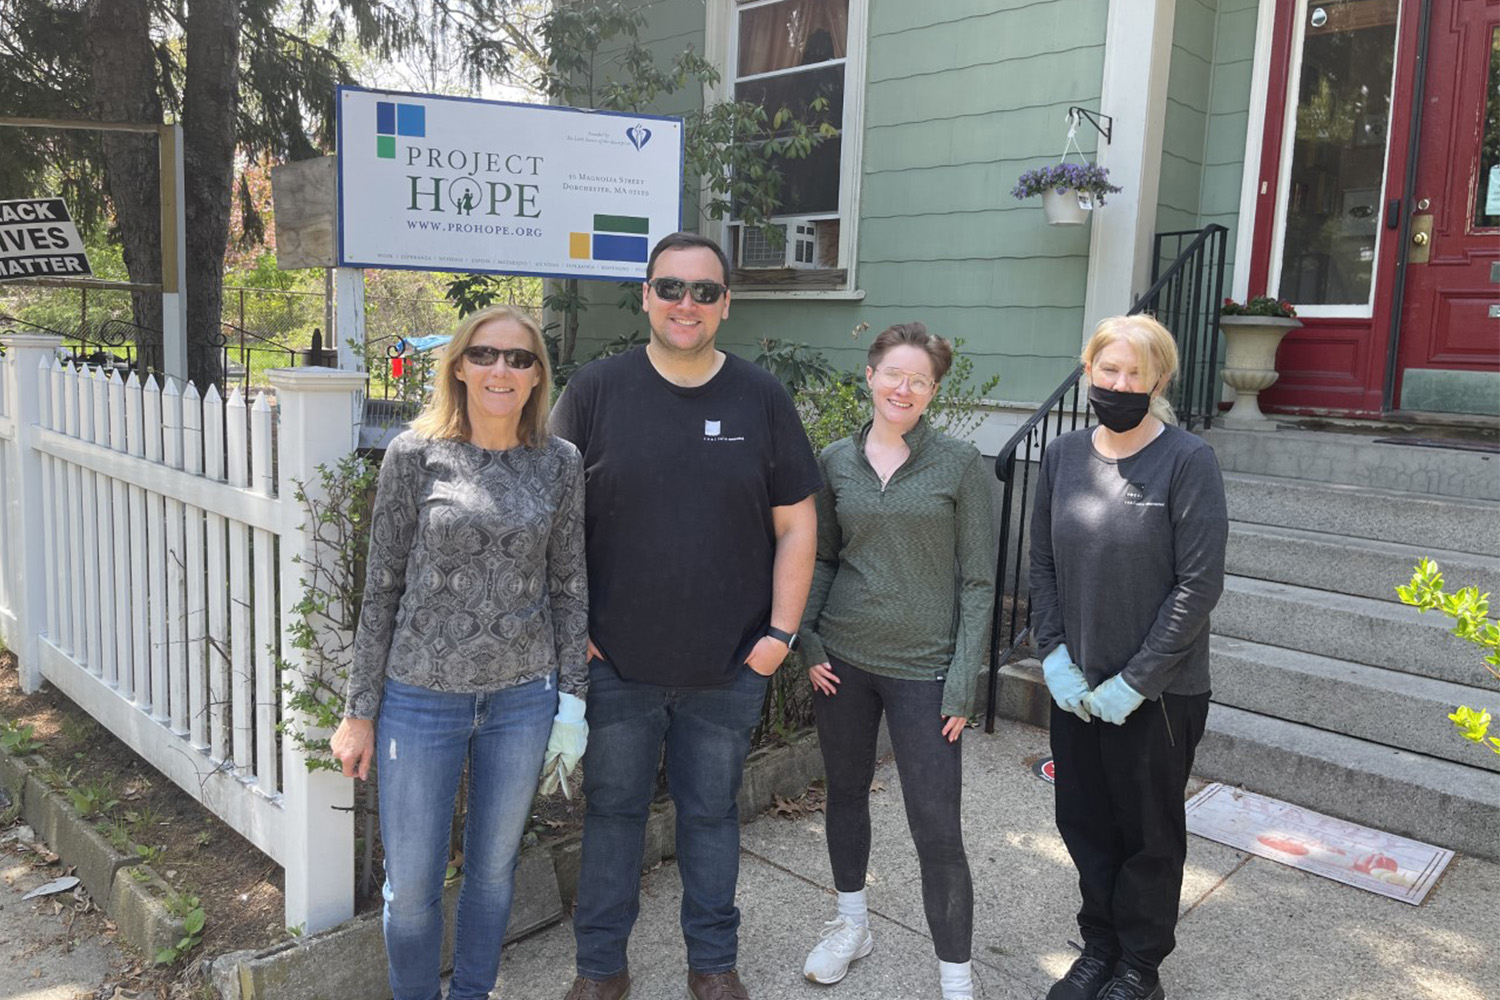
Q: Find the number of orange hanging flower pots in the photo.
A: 0